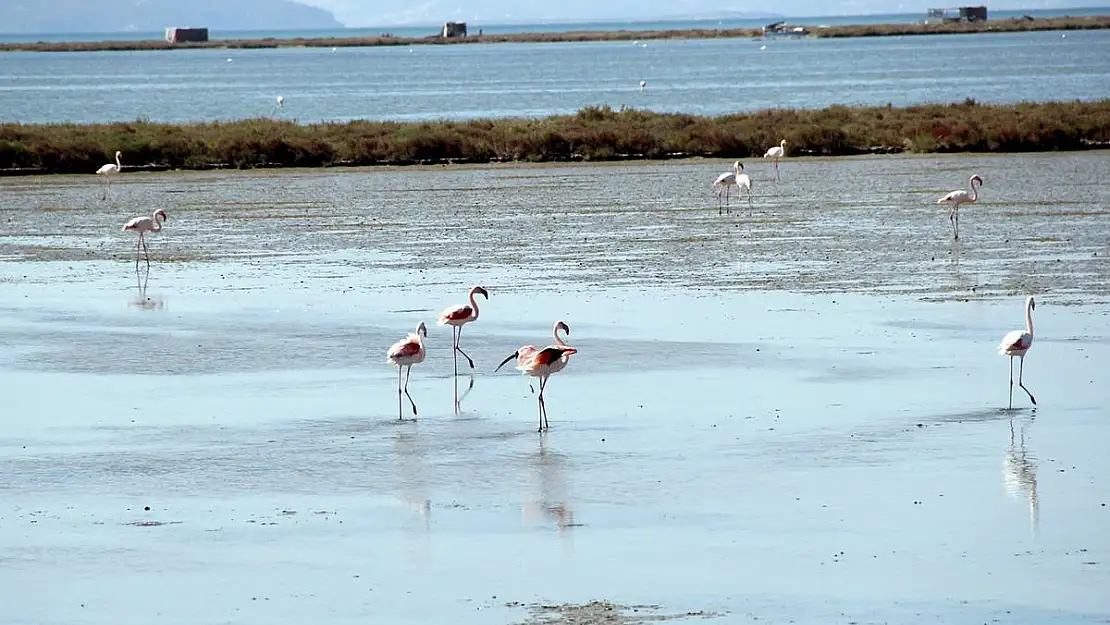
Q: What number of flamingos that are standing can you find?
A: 10